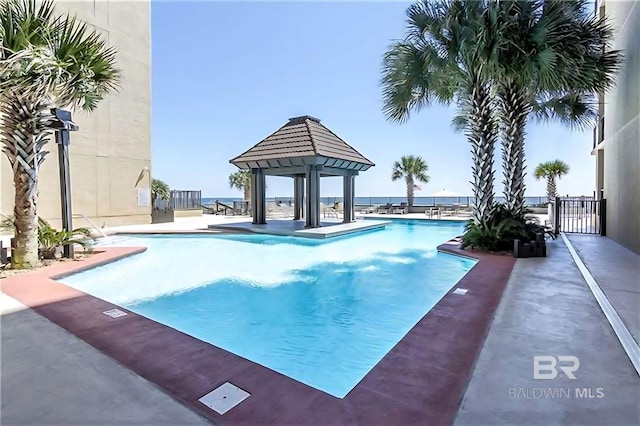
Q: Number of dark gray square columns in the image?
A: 4